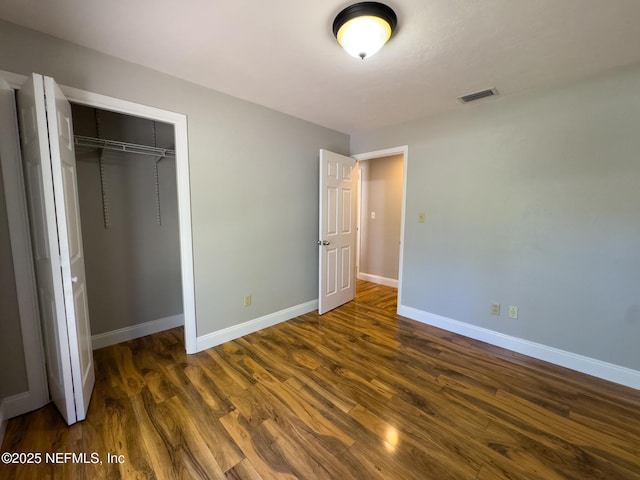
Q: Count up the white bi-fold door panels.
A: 2